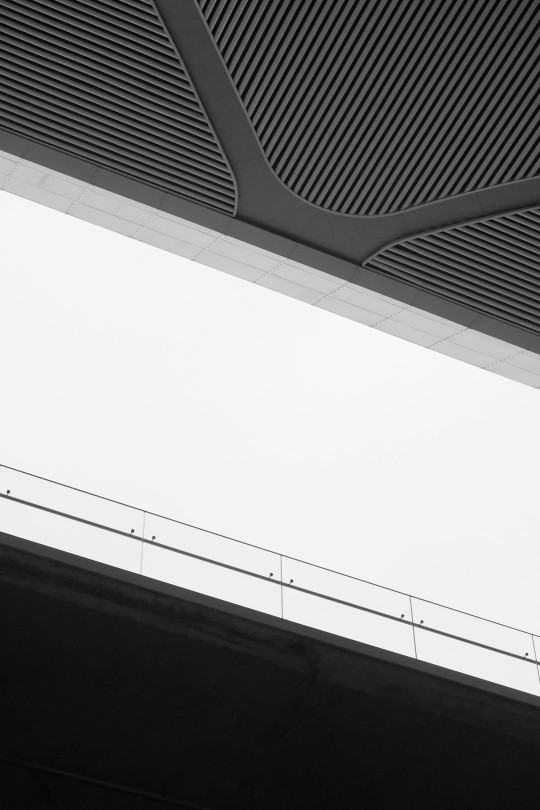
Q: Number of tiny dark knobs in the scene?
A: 8